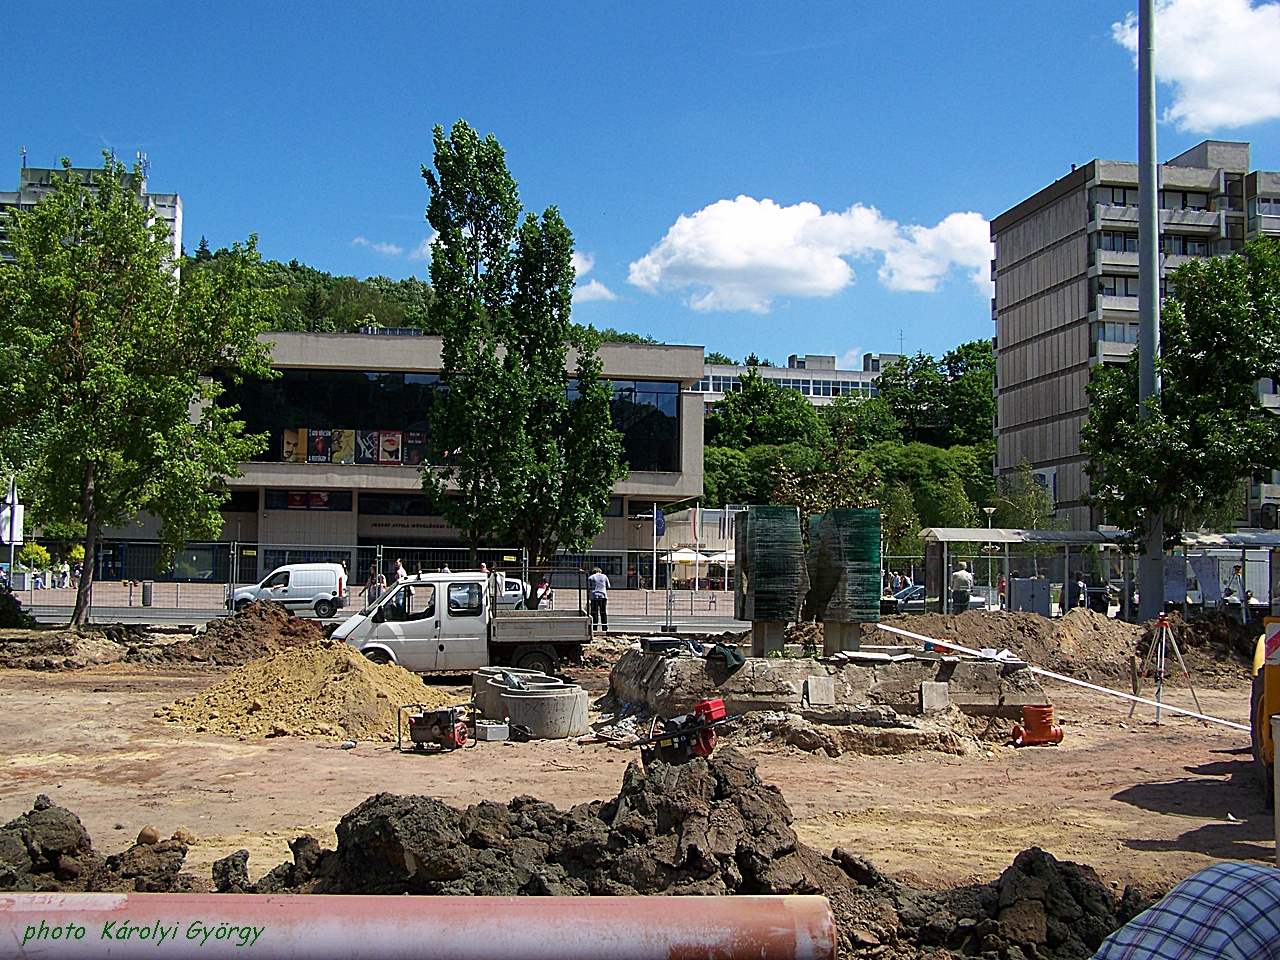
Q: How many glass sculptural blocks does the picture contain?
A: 2